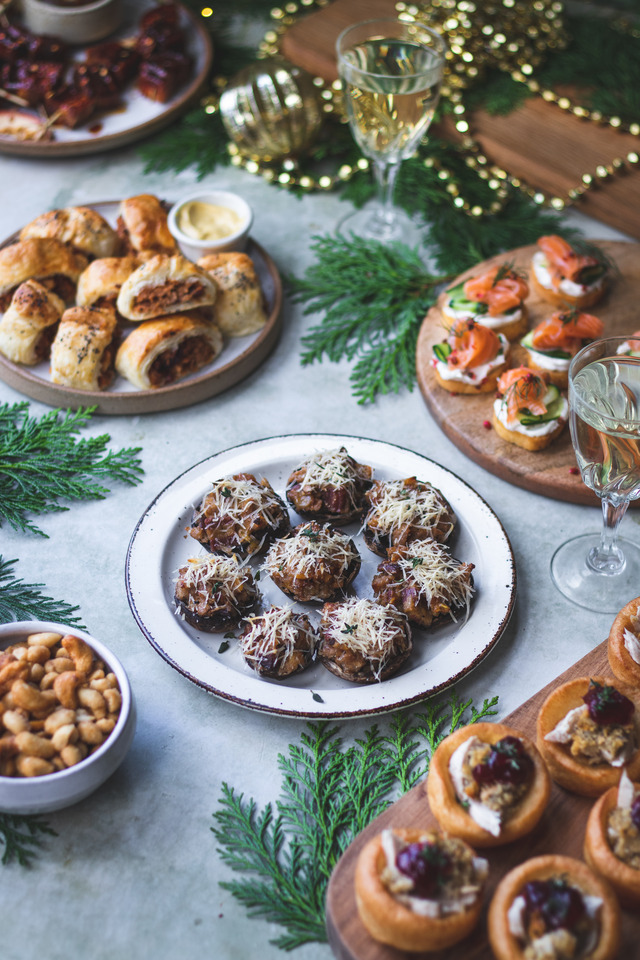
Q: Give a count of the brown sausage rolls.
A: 9